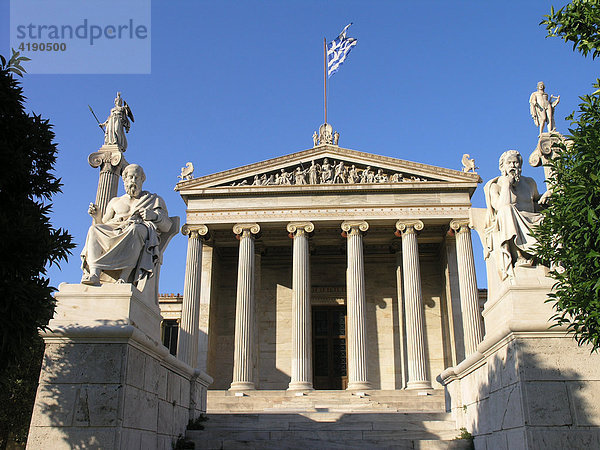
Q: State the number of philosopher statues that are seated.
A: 2